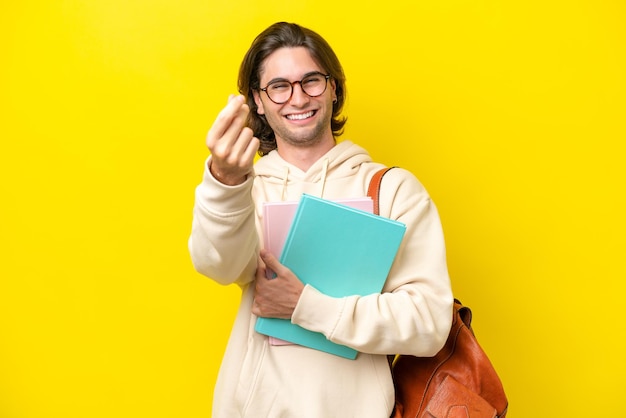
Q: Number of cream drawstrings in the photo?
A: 2